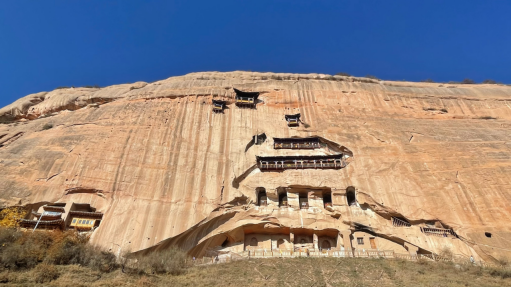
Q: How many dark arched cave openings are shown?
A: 5